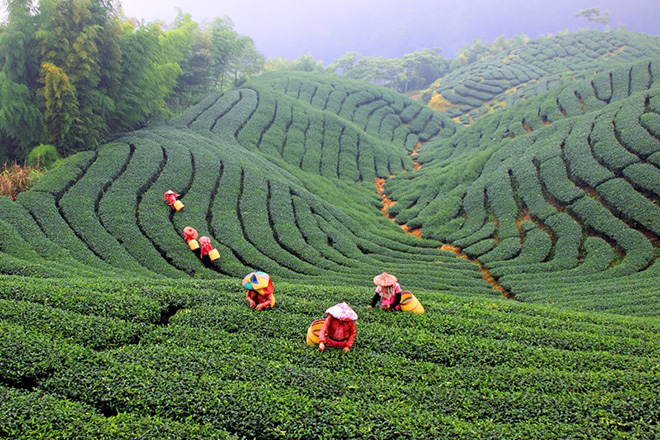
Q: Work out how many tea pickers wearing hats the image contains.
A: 6